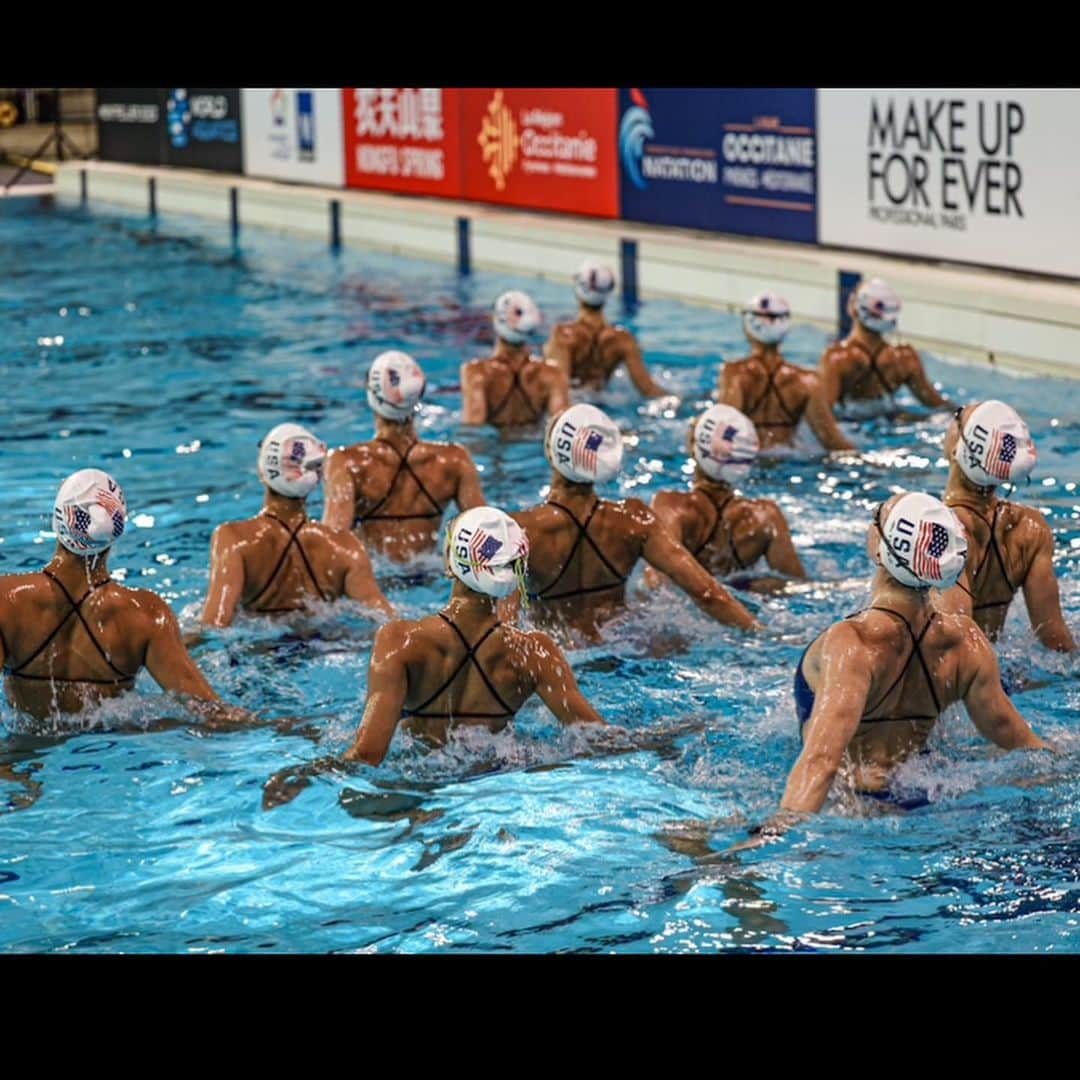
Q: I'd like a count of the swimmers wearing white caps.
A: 12